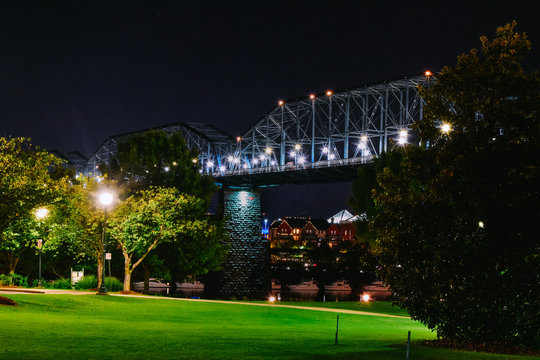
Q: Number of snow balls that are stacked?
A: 0